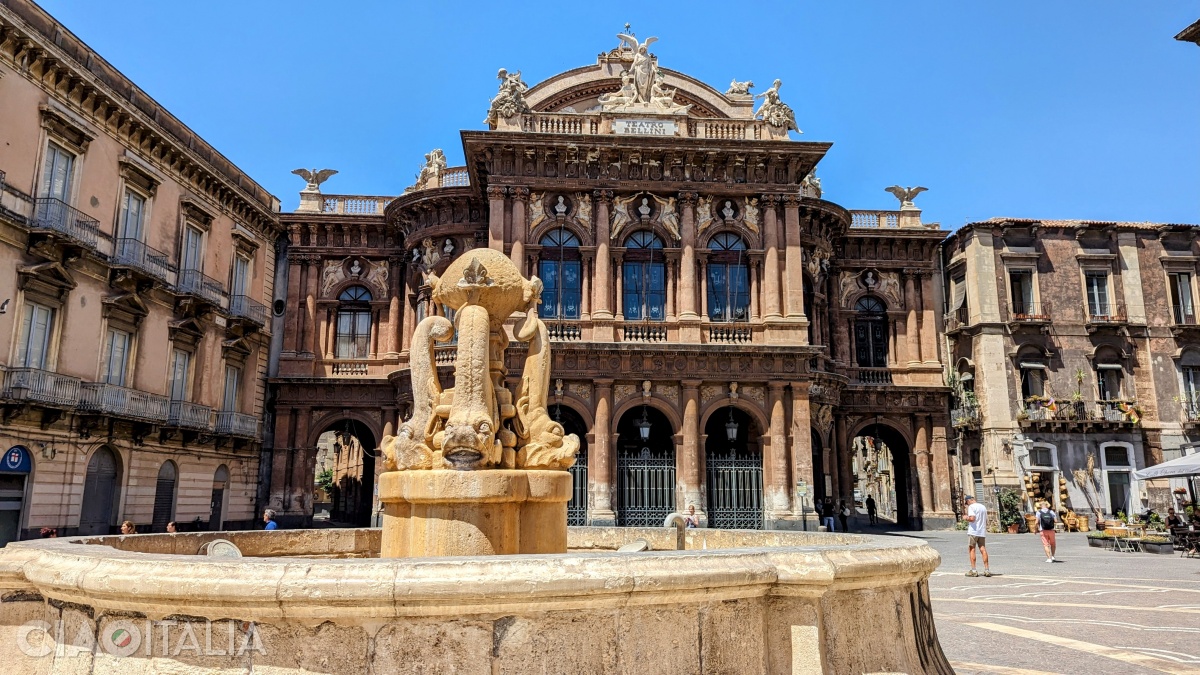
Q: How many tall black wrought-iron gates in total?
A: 3